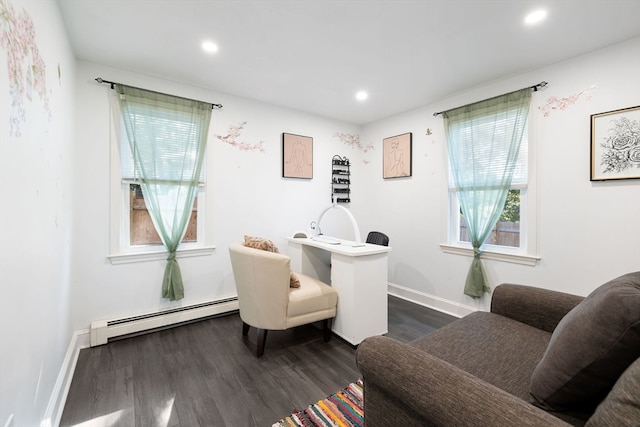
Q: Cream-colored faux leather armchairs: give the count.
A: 1